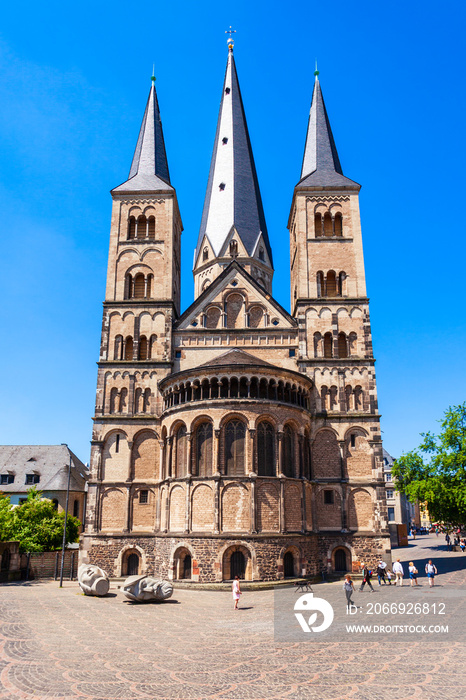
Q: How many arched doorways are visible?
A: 5